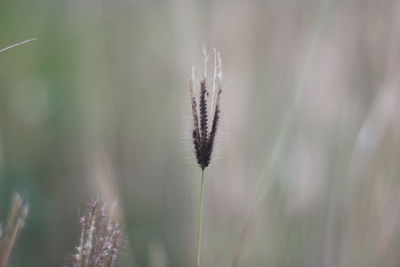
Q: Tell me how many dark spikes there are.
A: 3